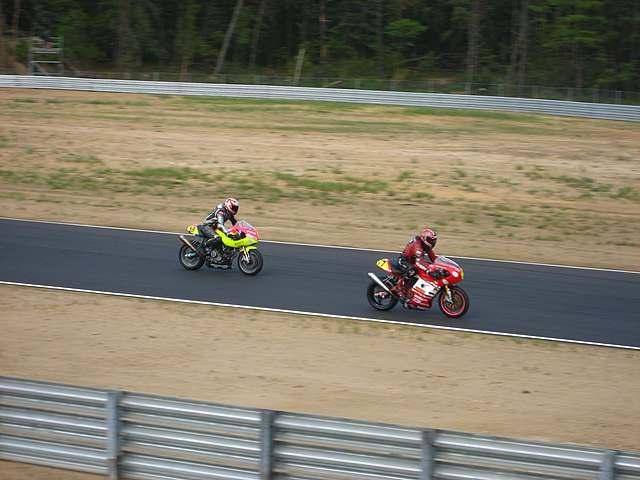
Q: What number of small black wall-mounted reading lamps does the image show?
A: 0